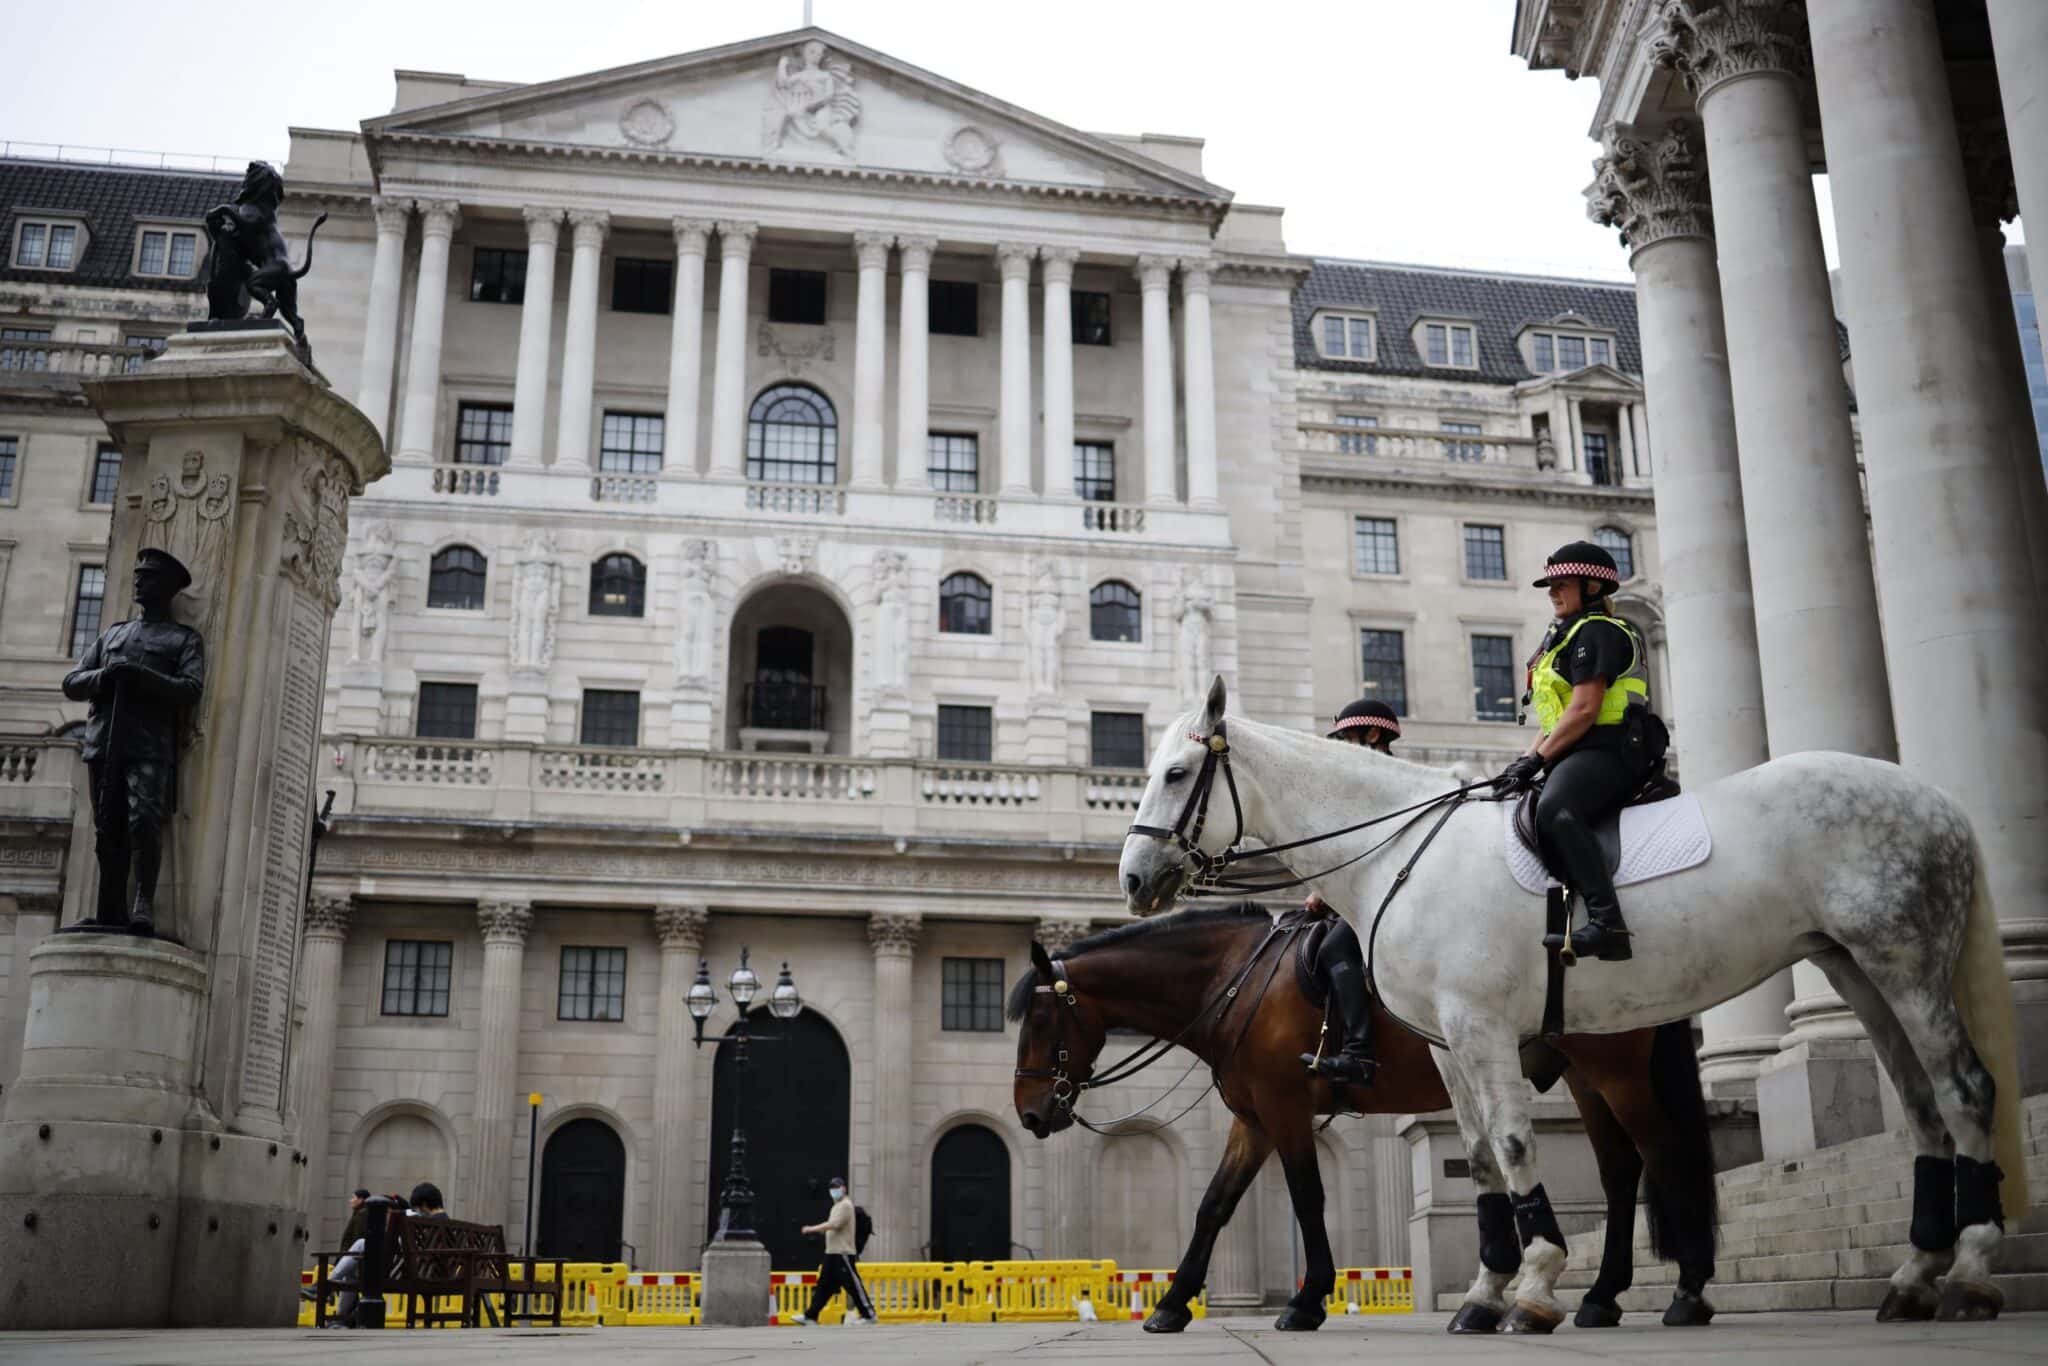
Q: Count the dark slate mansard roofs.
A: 2